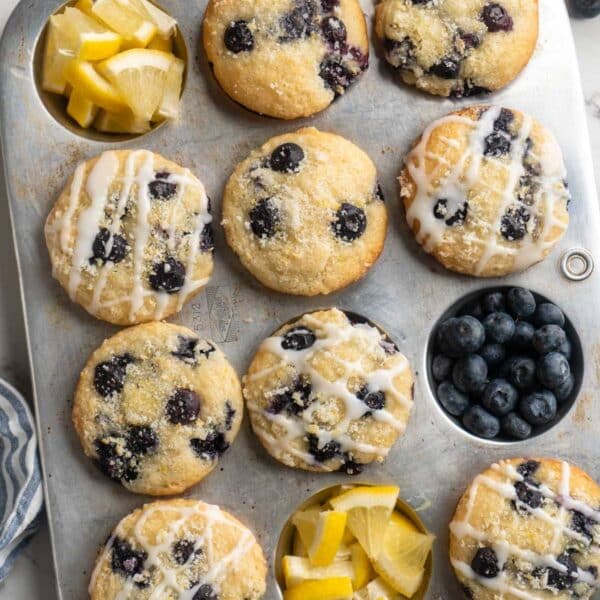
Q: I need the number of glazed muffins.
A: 5